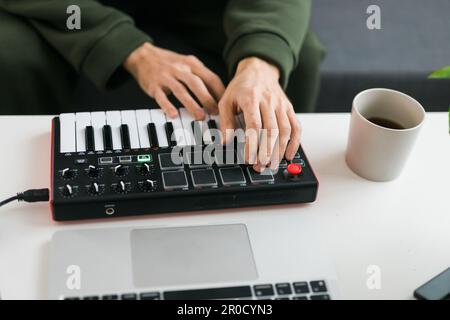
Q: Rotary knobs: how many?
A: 8